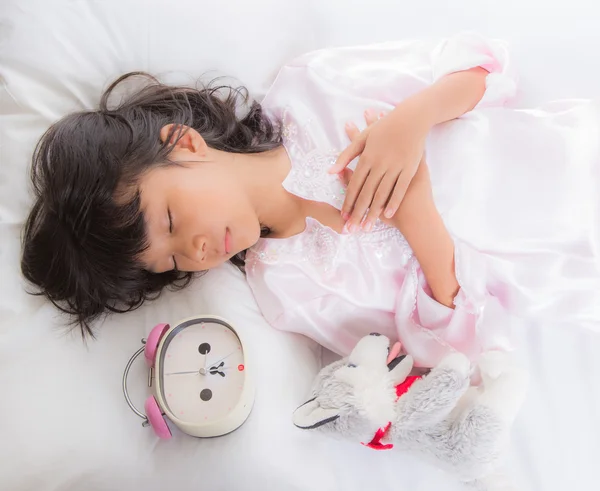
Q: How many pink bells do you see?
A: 2